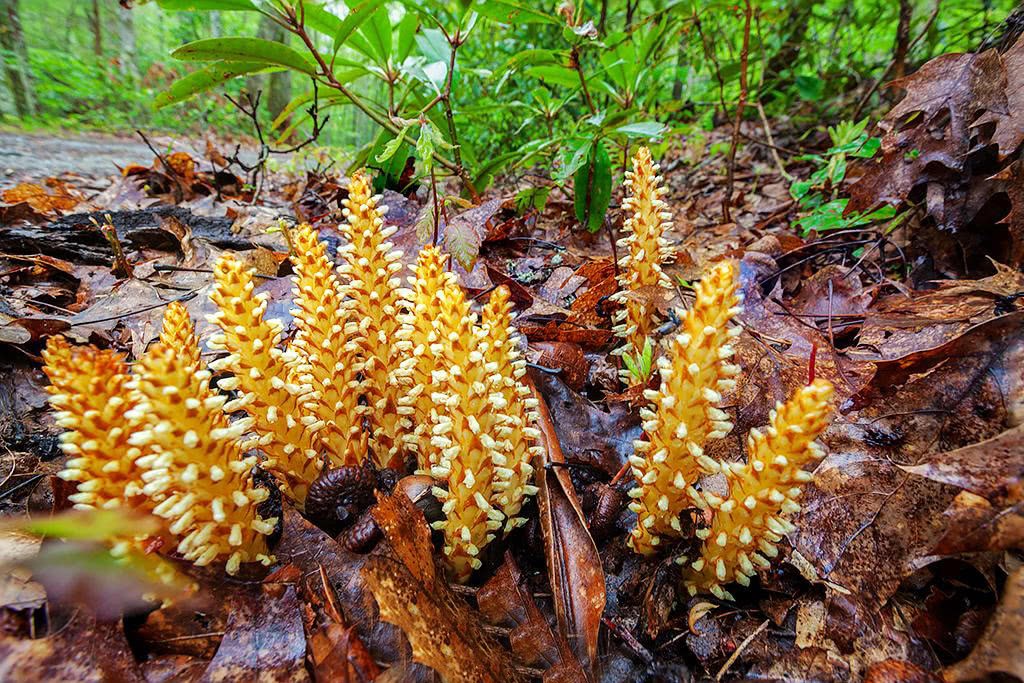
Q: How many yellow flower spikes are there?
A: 12